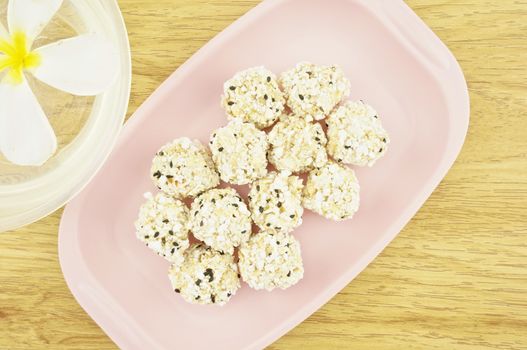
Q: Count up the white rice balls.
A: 12